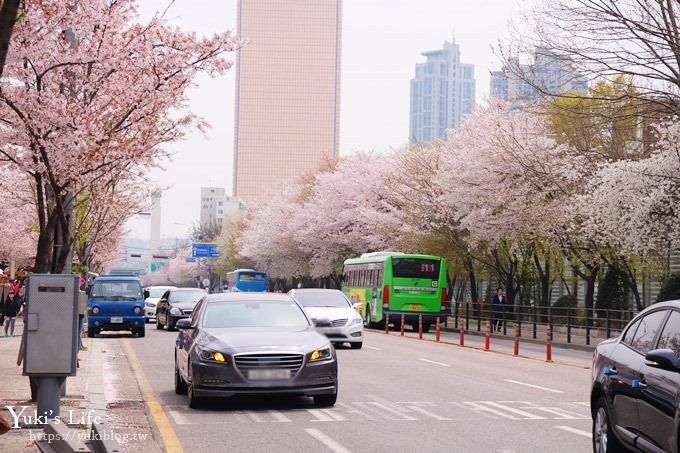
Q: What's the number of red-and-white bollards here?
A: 8